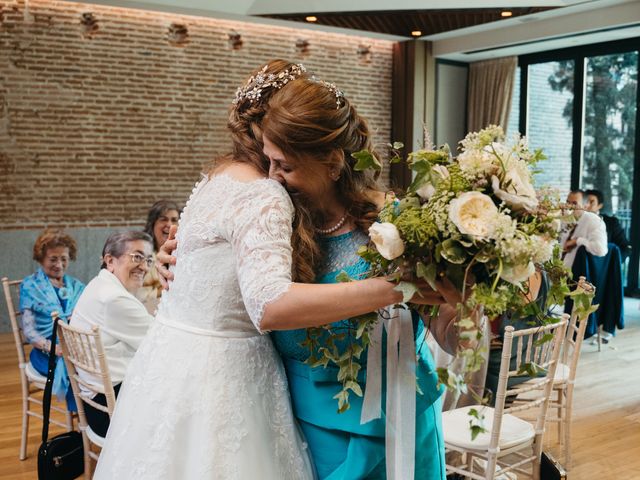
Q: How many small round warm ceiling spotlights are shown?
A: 3